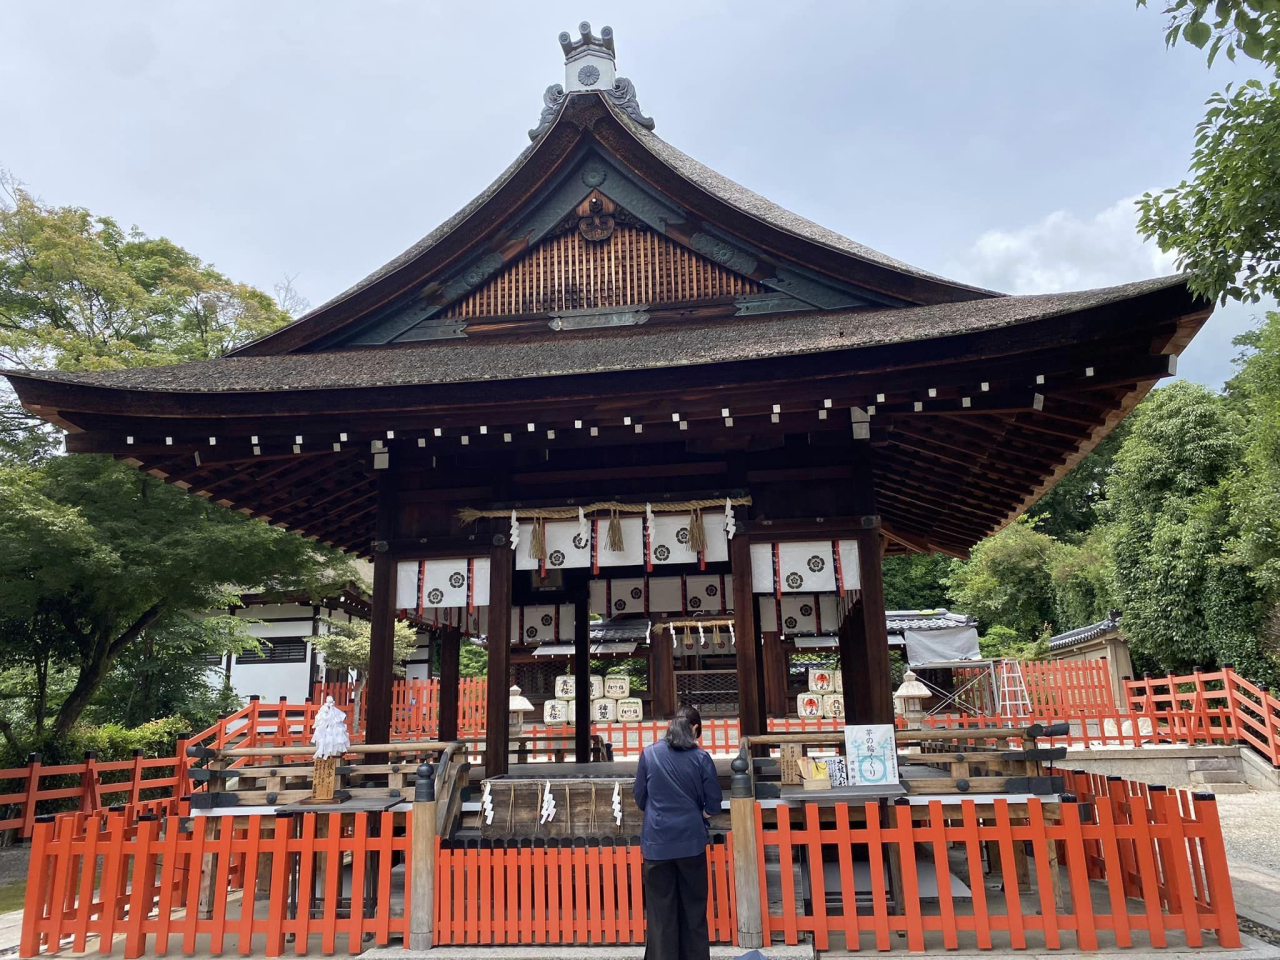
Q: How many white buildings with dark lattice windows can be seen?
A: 1